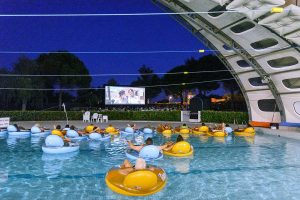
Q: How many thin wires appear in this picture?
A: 4